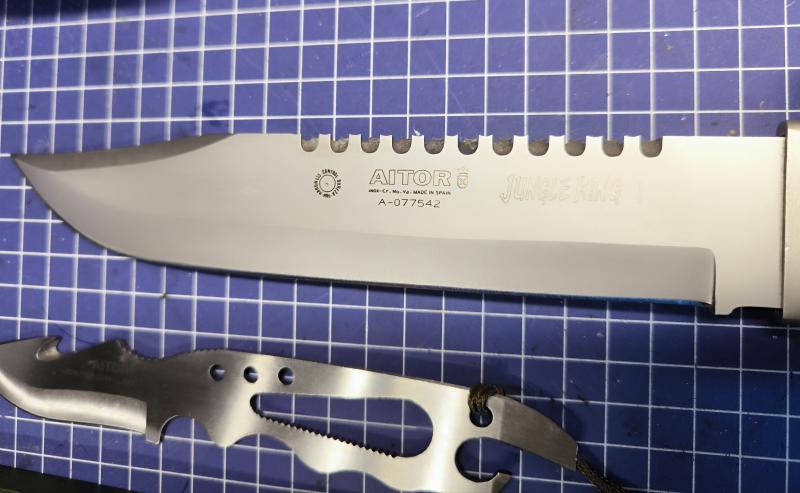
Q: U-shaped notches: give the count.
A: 11